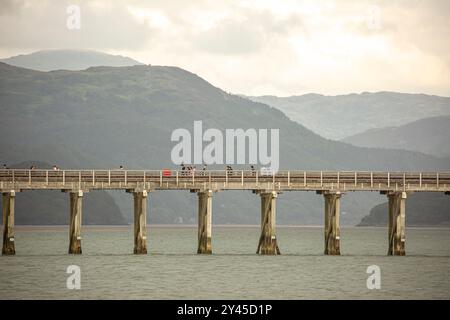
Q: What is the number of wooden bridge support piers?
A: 7